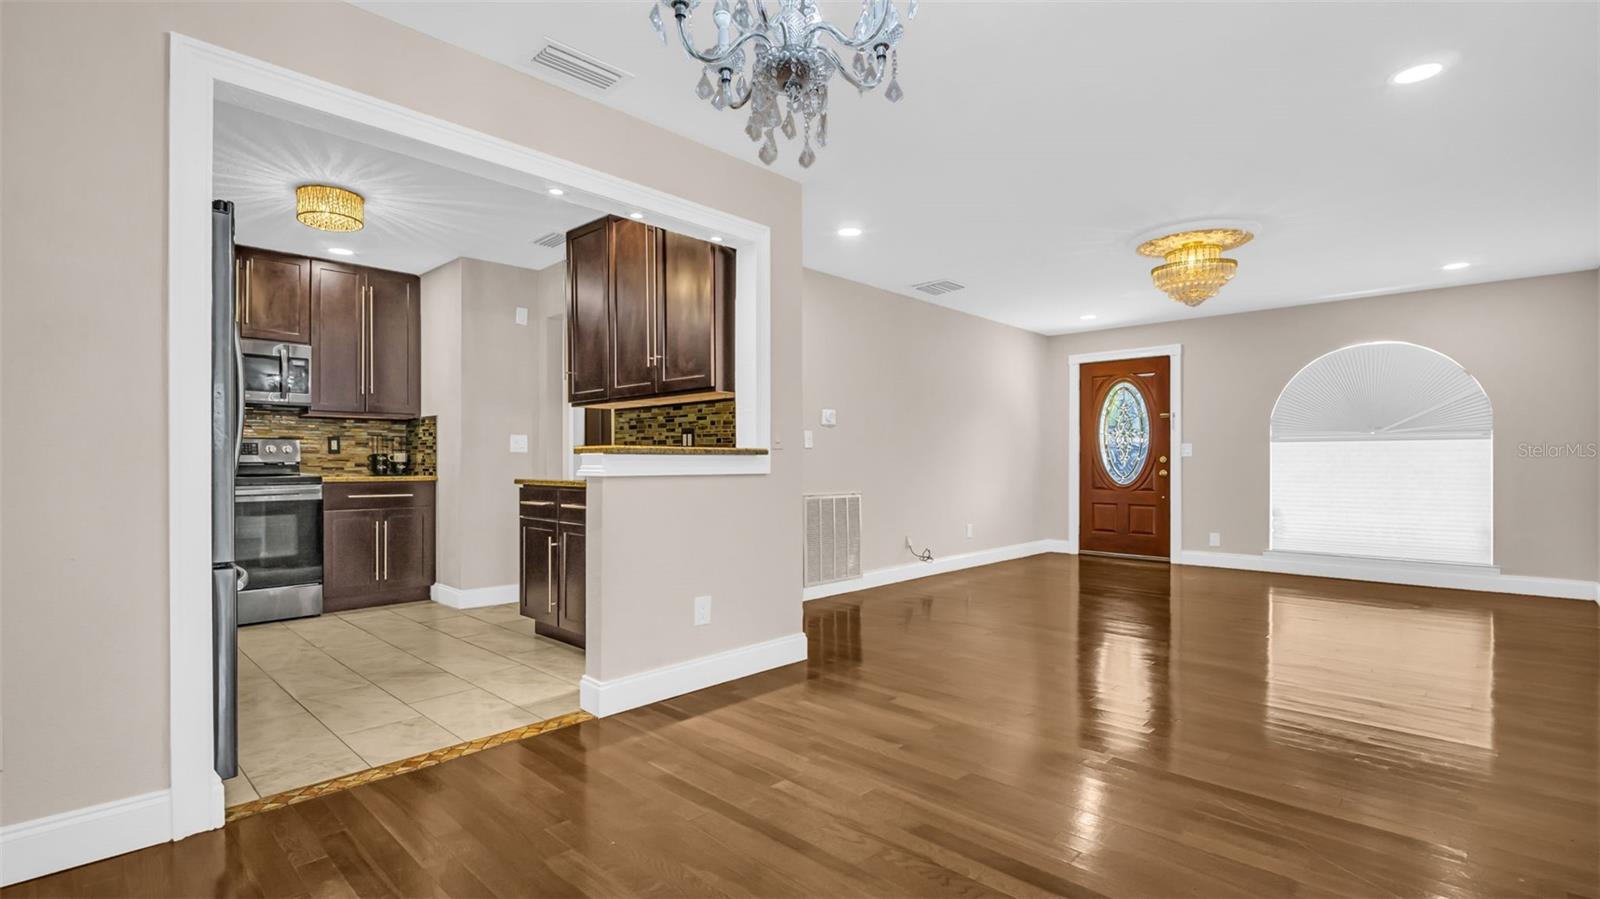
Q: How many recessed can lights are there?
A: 8